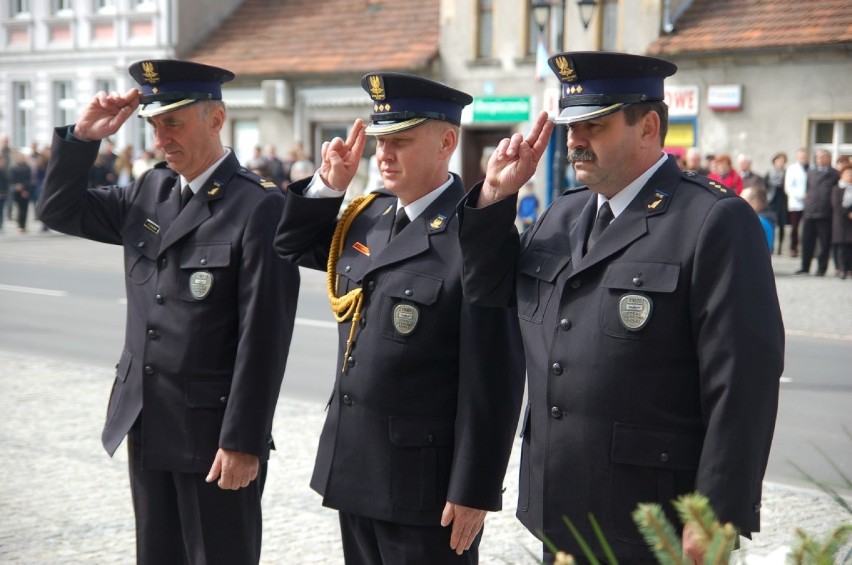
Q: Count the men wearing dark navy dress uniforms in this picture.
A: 3